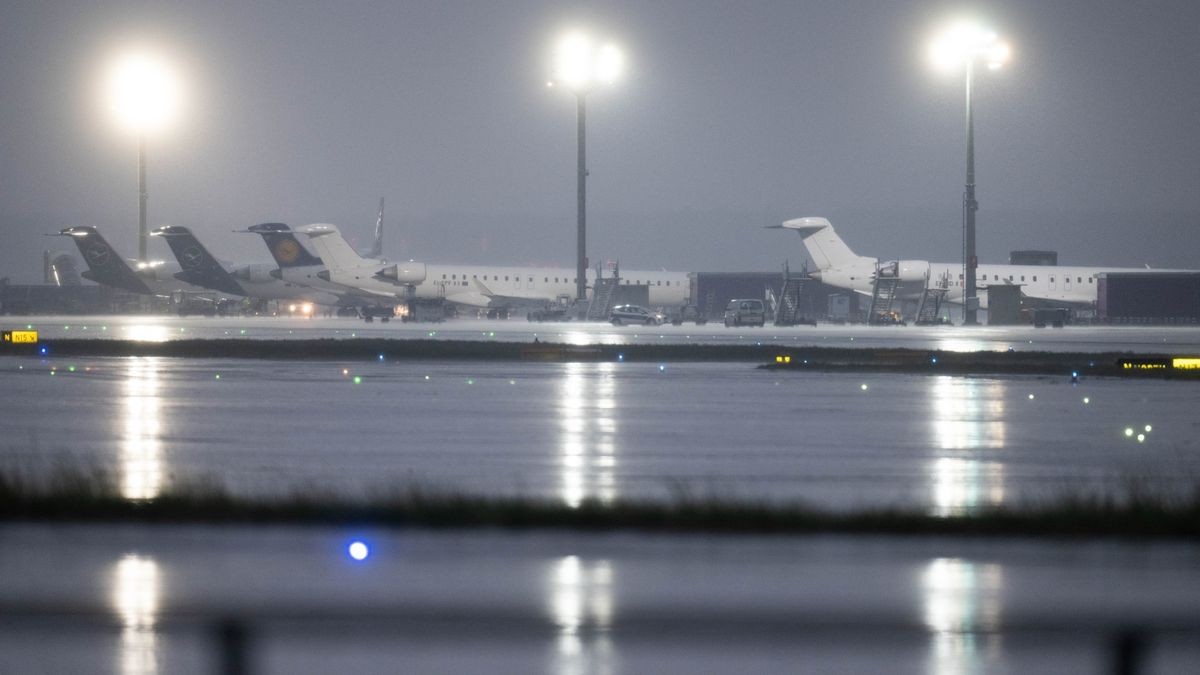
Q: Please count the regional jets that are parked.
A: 5